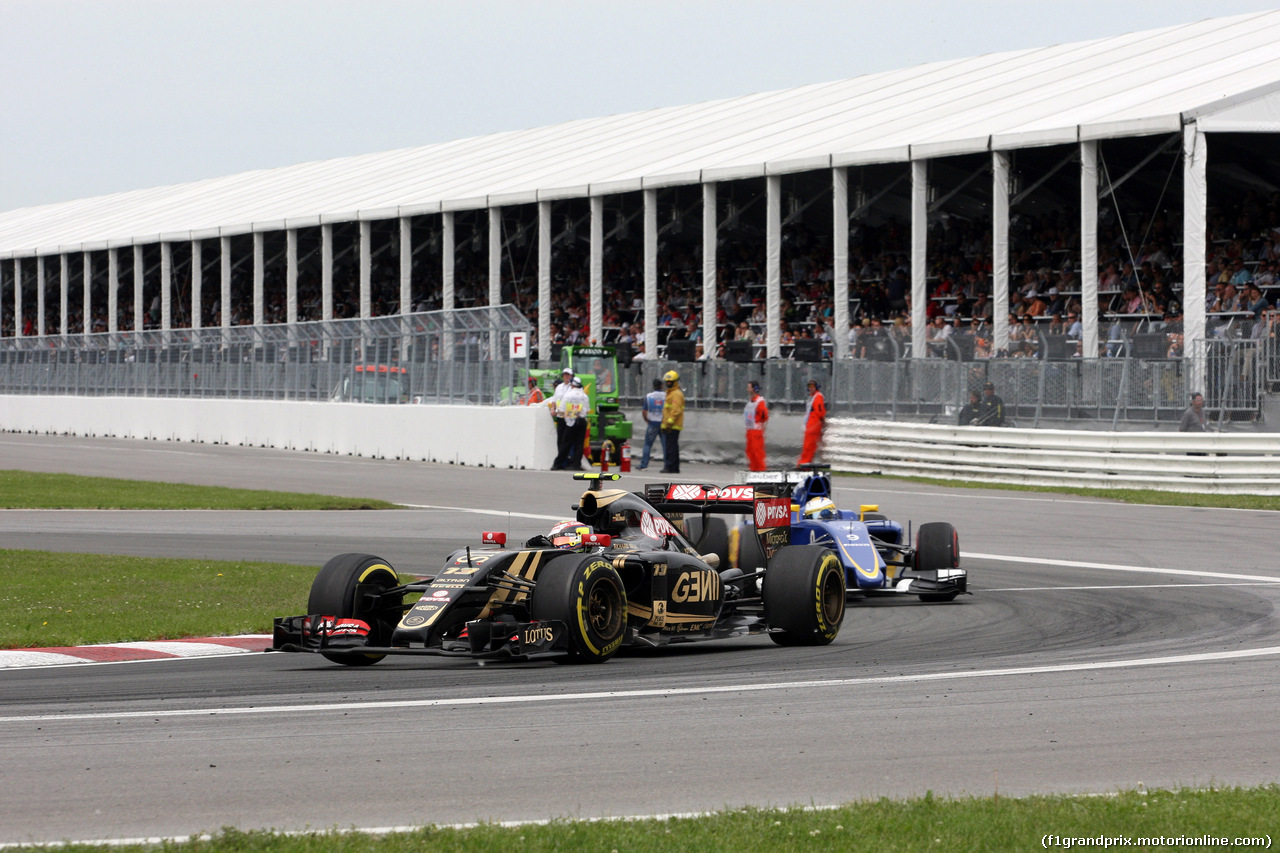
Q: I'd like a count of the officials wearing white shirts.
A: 2